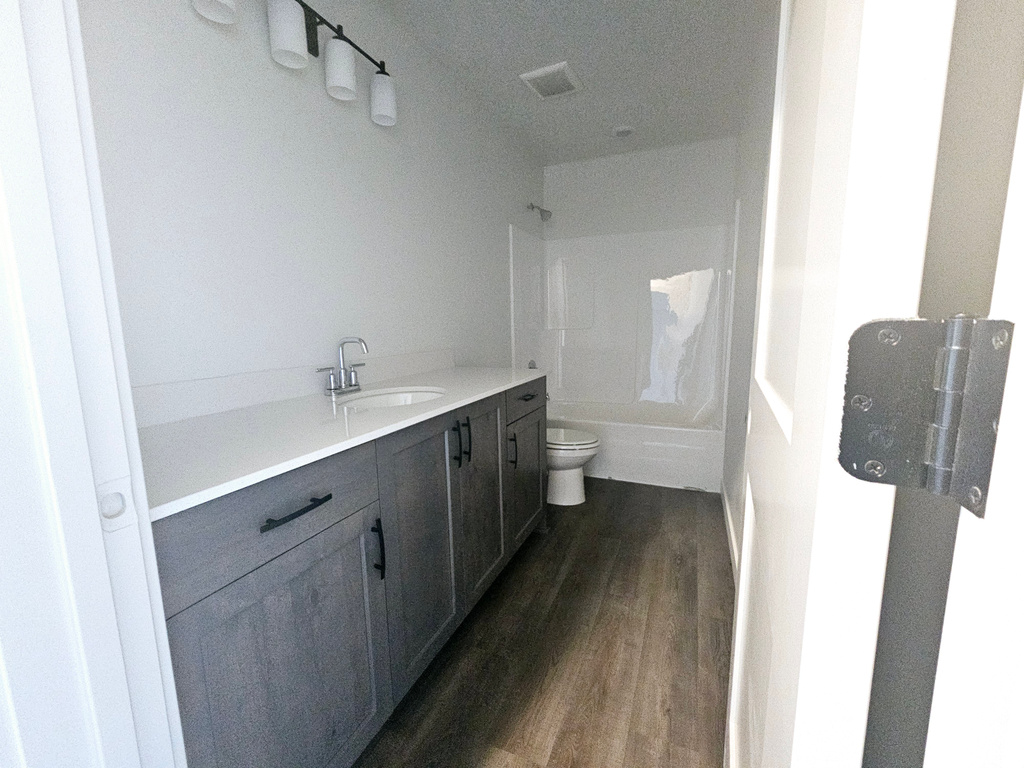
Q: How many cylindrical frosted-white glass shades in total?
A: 4